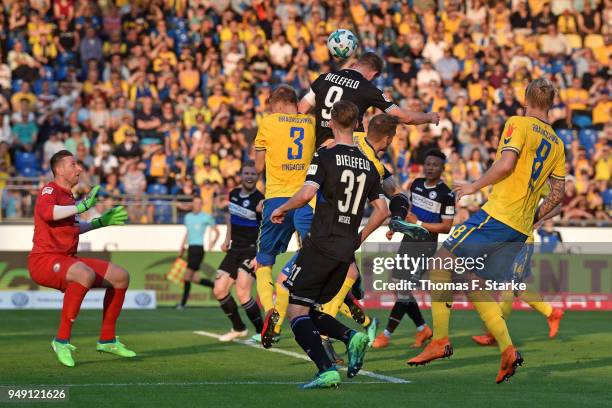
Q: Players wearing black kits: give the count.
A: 4